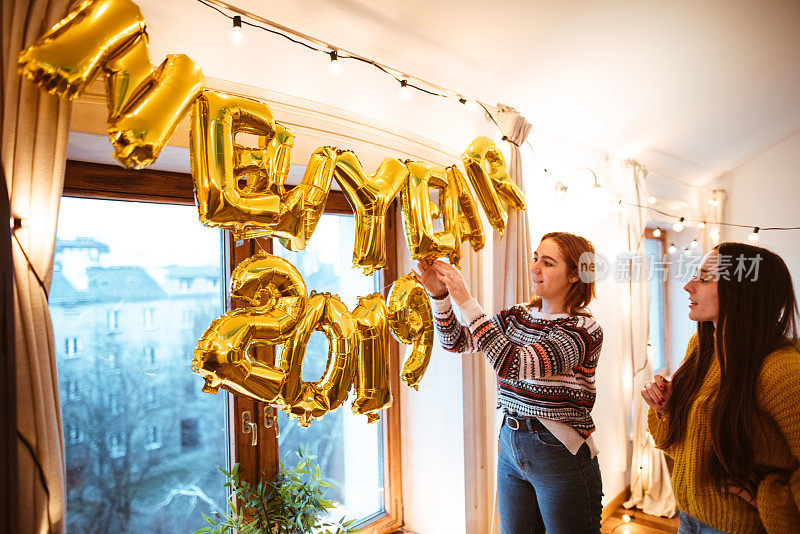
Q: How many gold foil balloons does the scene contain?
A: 11